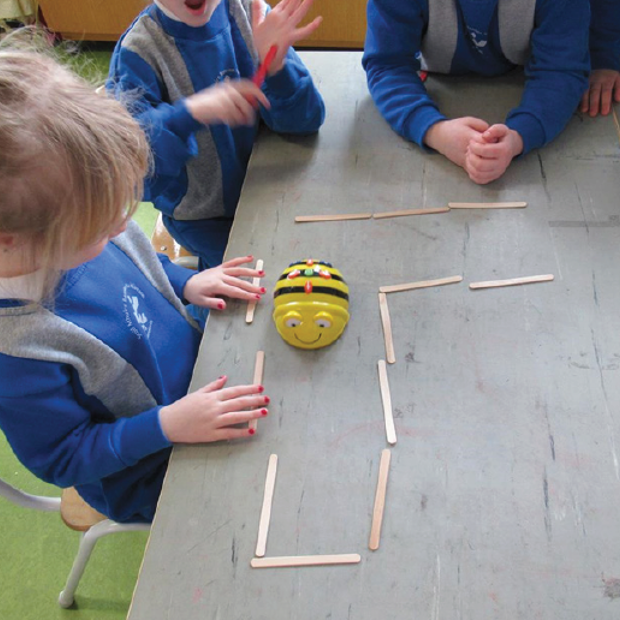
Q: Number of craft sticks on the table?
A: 12